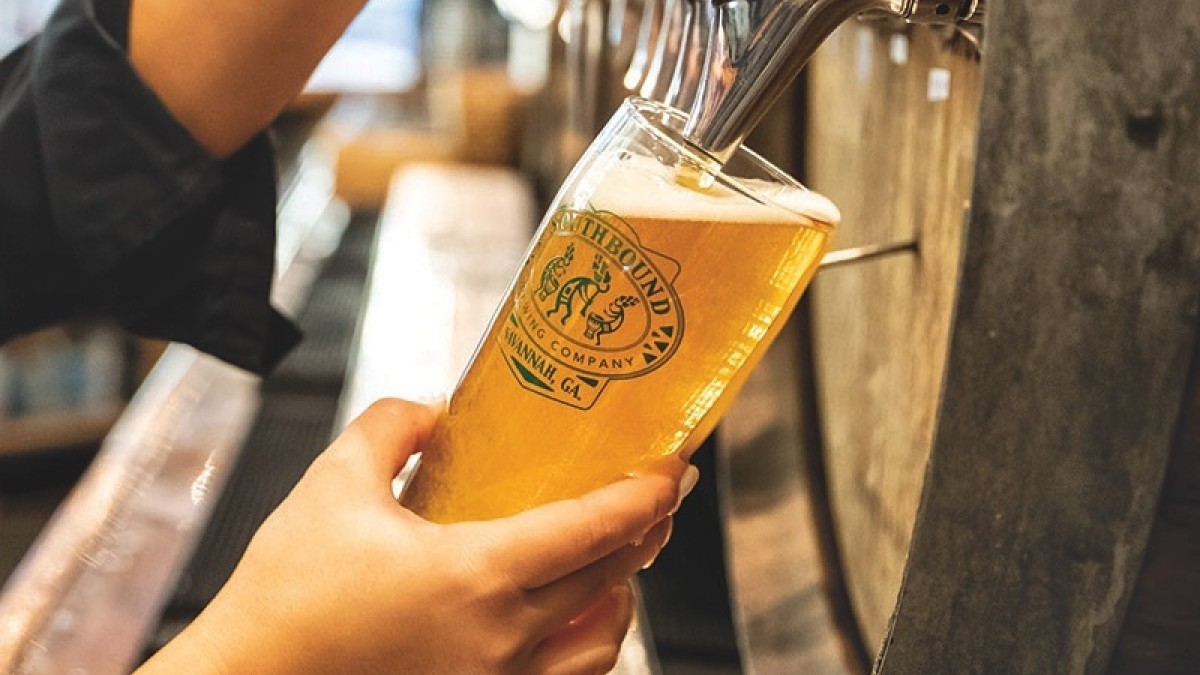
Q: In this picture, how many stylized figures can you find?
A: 3